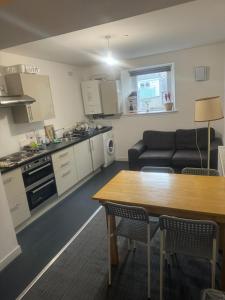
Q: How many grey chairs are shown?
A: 4